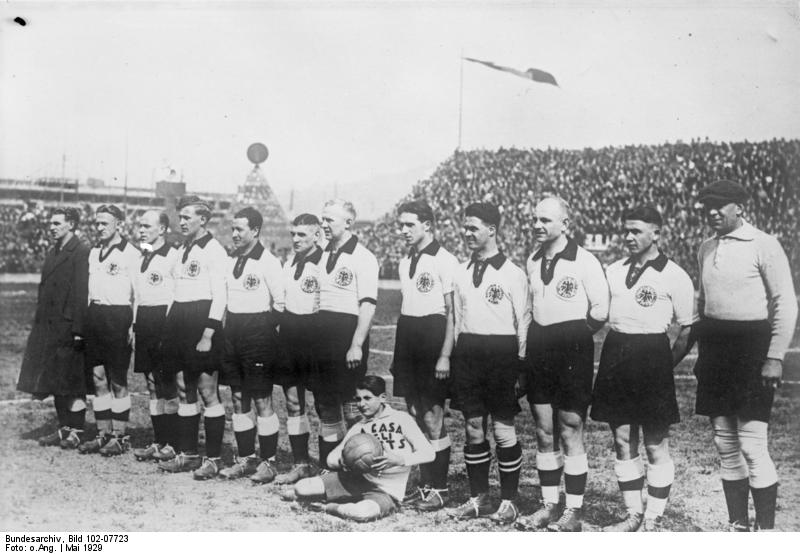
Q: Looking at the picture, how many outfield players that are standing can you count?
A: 10